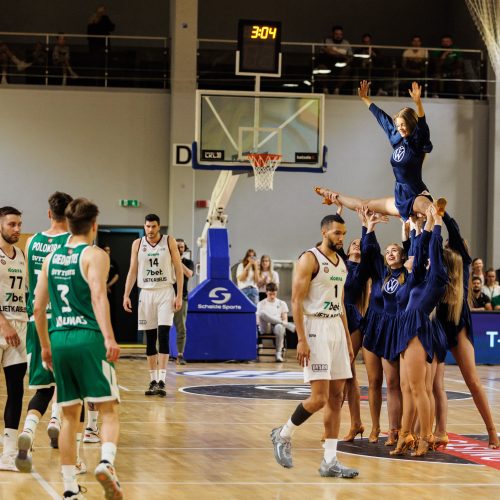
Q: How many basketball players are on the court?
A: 5